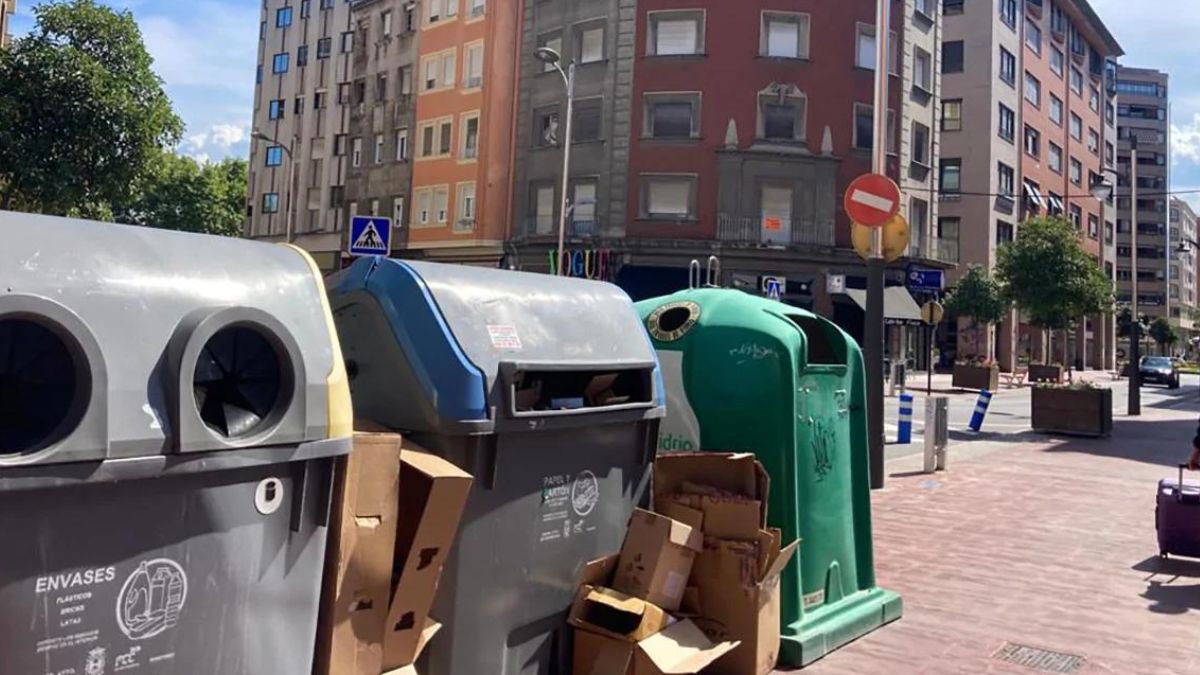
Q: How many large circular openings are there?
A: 2